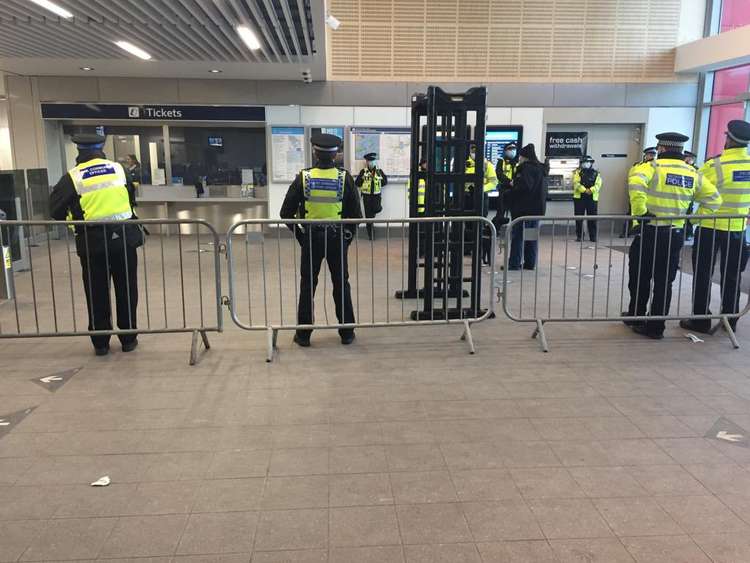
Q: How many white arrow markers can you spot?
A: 3